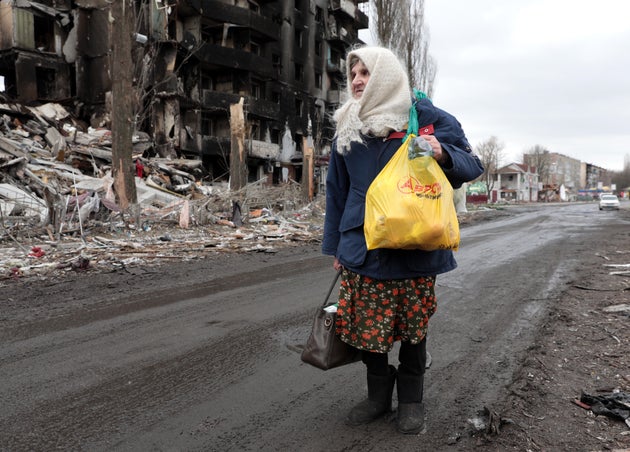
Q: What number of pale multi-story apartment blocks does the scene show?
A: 2